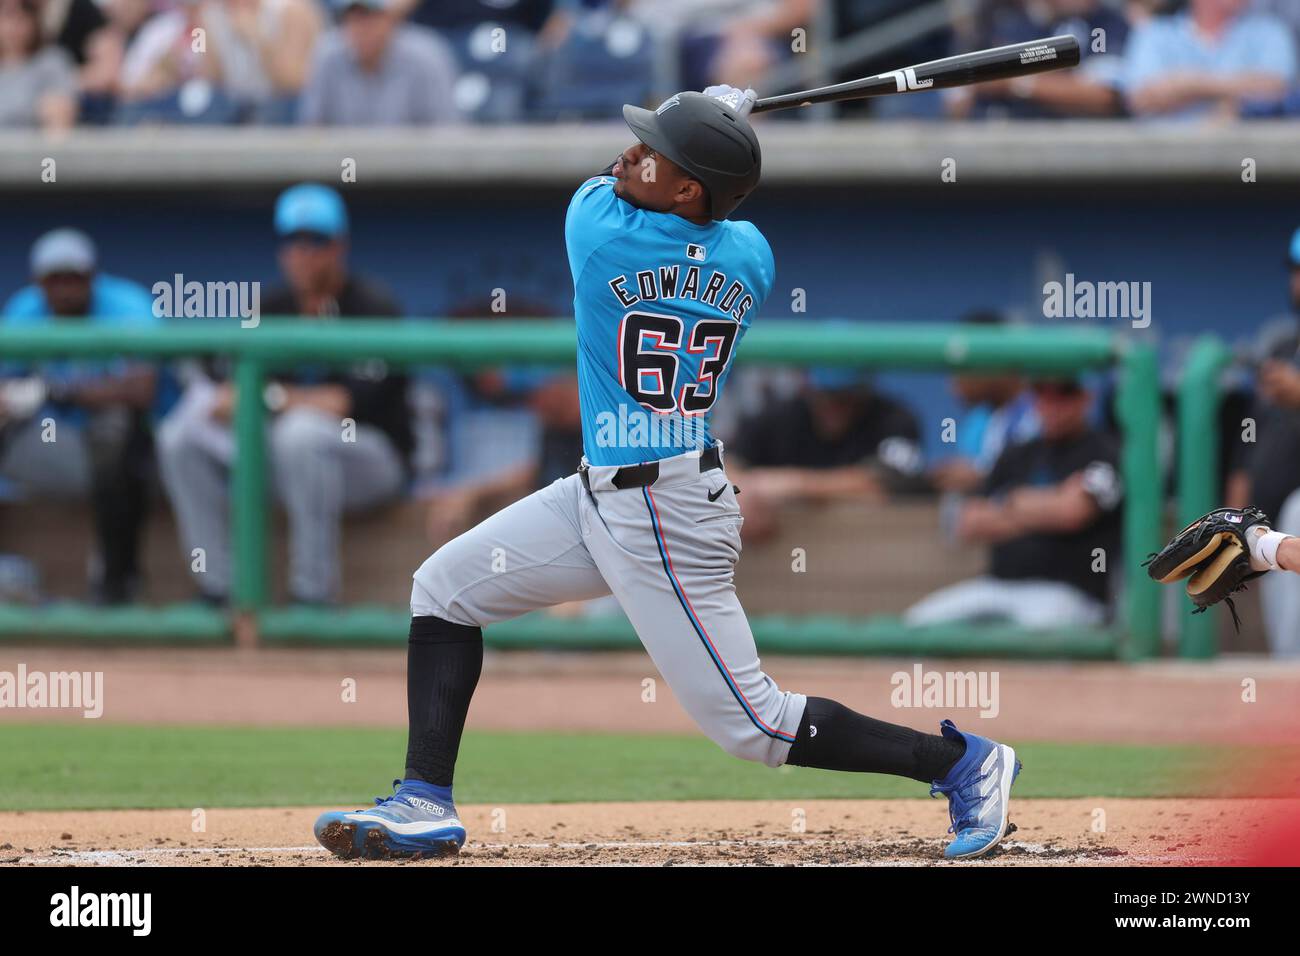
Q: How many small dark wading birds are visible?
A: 0